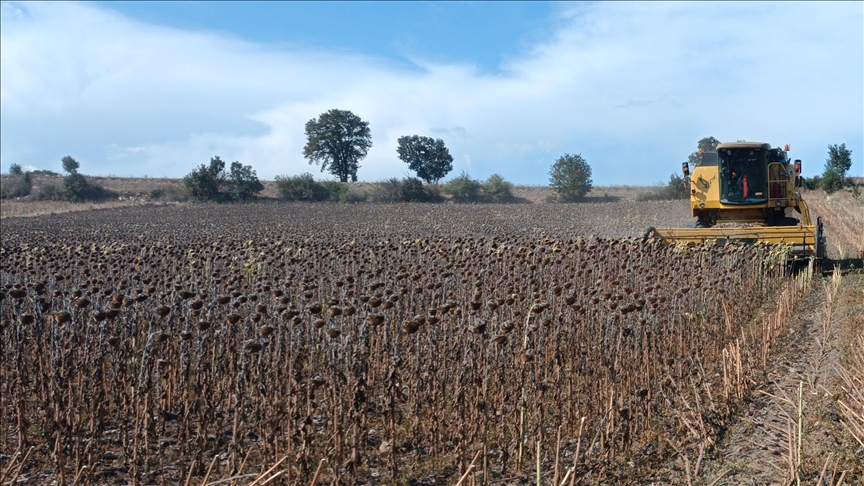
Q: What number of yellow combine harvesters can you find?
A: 1